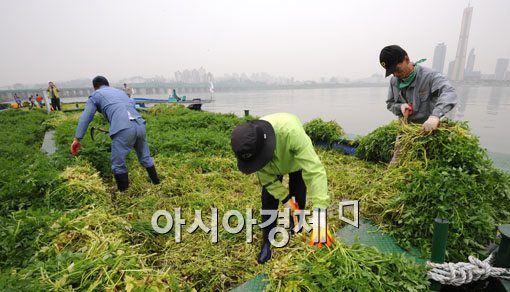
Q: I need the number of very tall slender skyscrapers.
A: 1